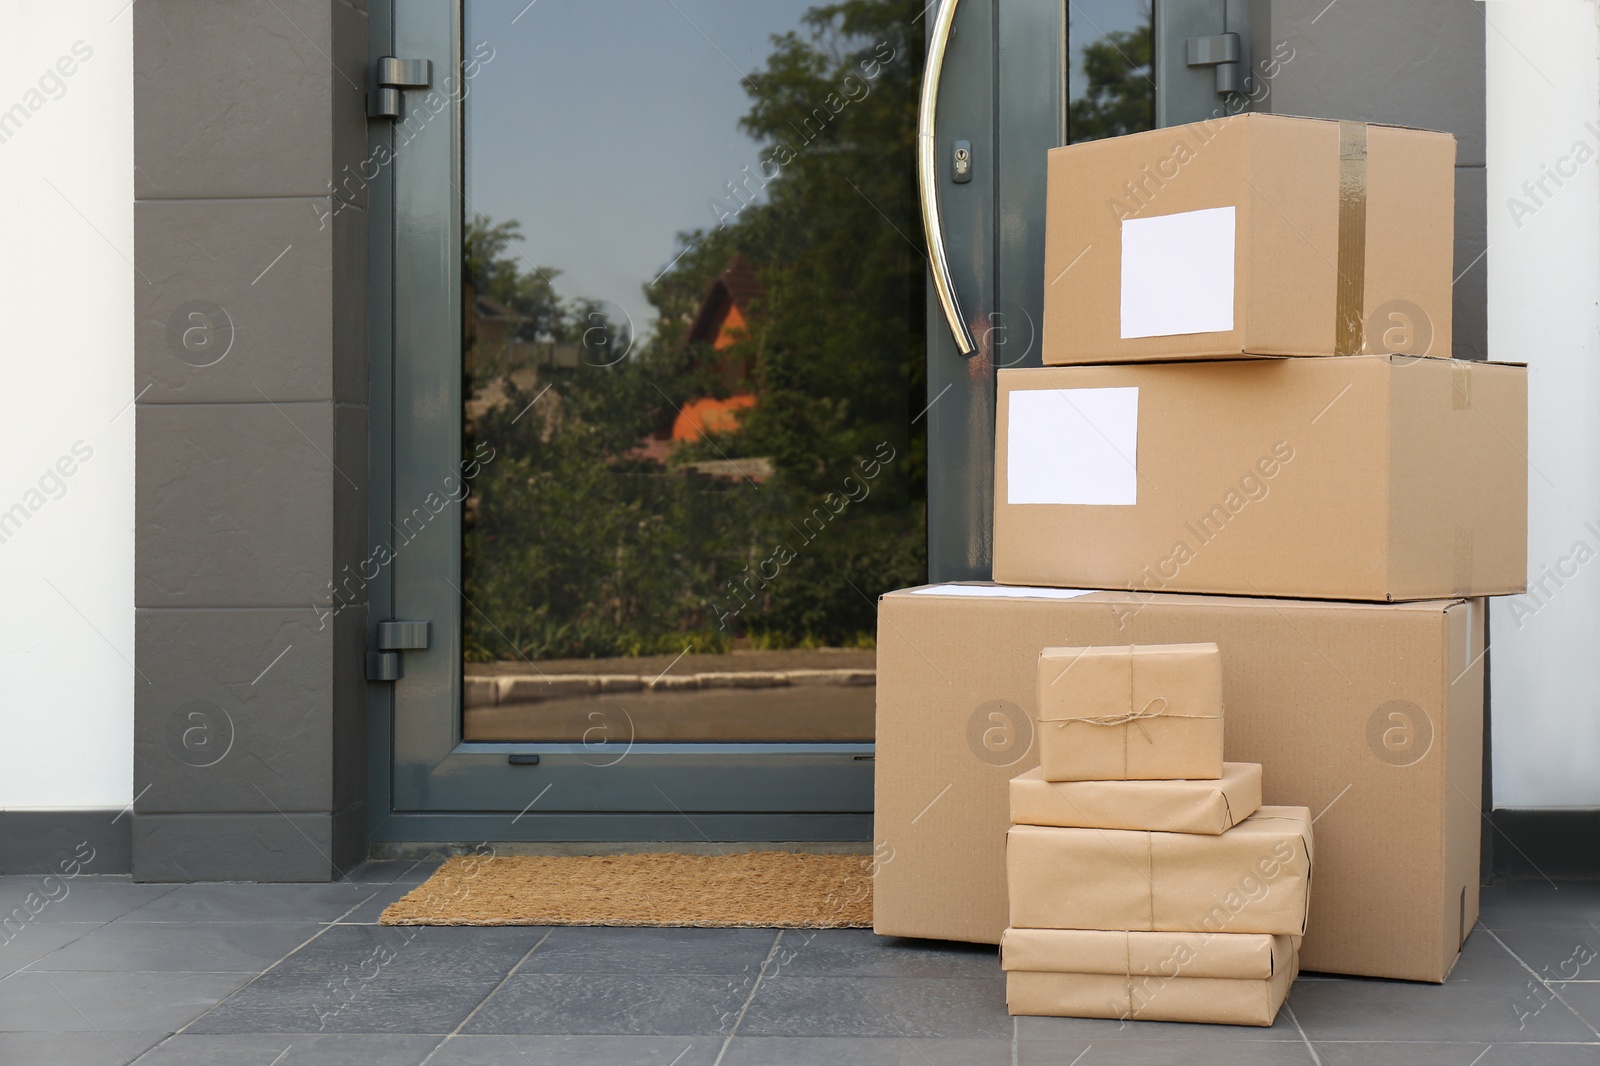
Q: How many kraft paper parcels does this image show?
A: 4